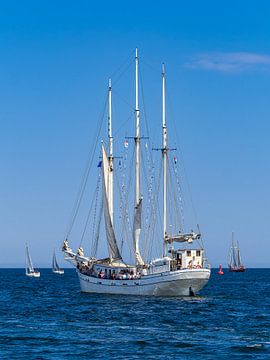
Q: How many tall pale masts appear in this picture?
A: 3